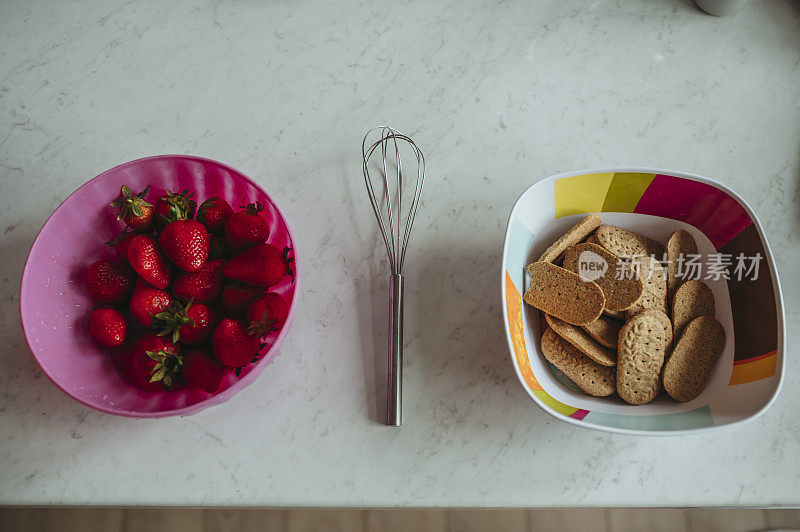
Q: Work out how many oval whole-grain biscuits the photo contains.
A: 13